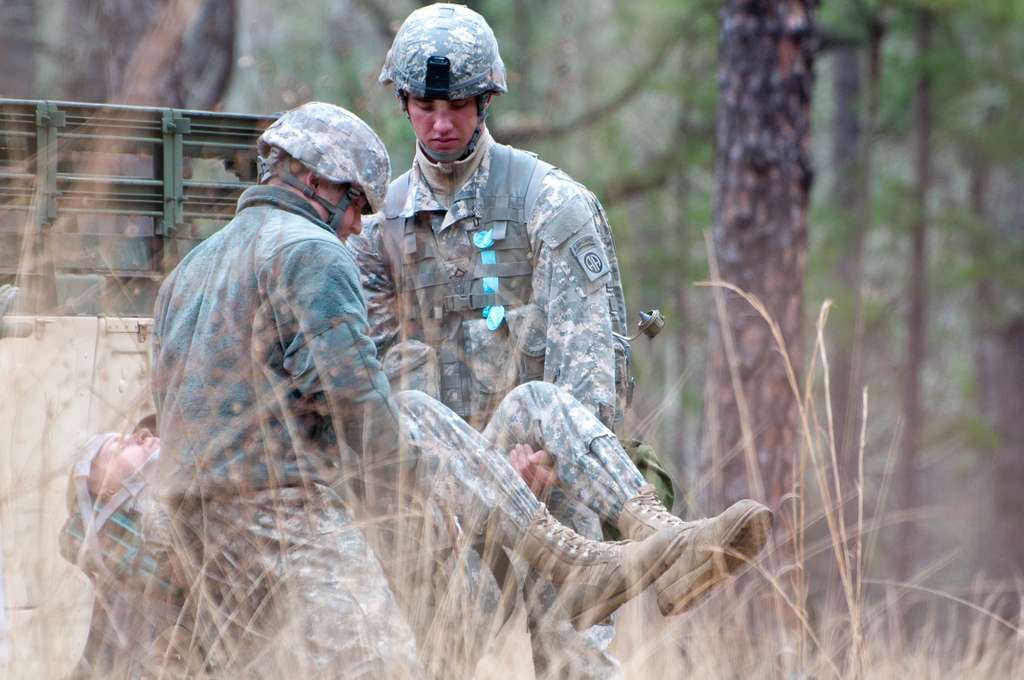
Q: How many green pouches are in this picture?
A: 1